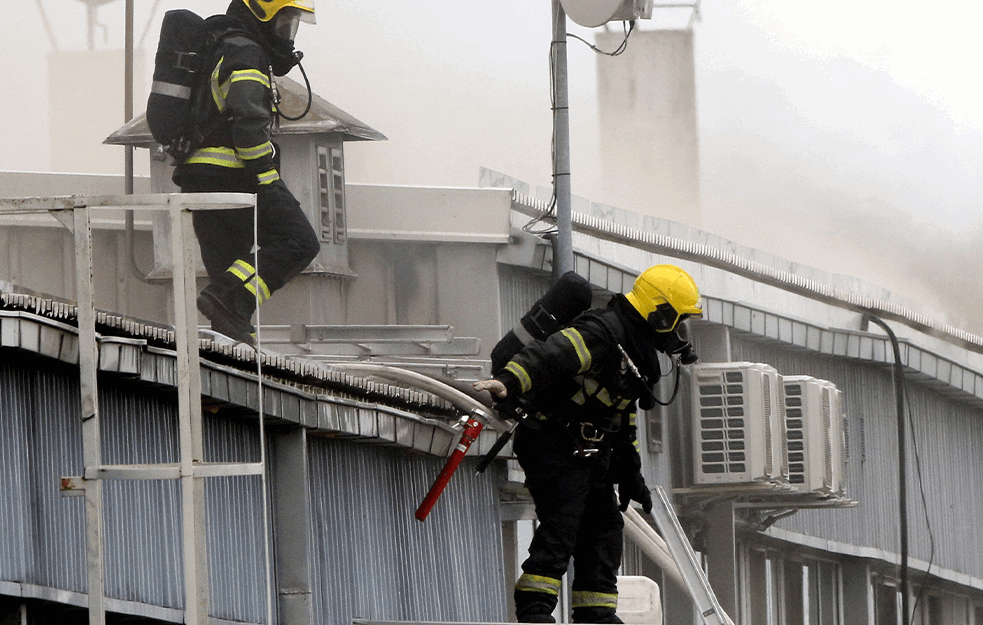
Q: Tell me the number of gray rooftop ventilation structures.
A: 1